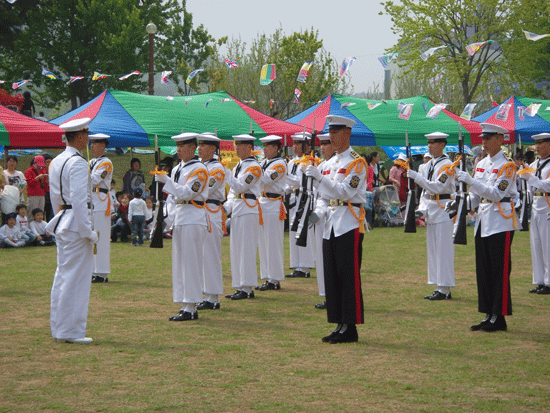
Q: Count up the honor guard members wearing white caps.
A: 12